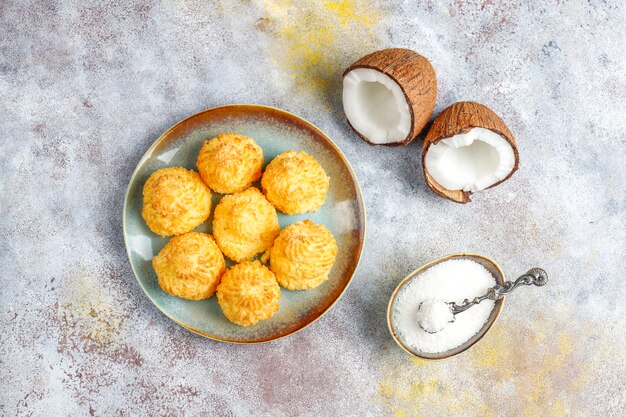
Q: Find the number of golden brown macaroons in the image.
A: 7